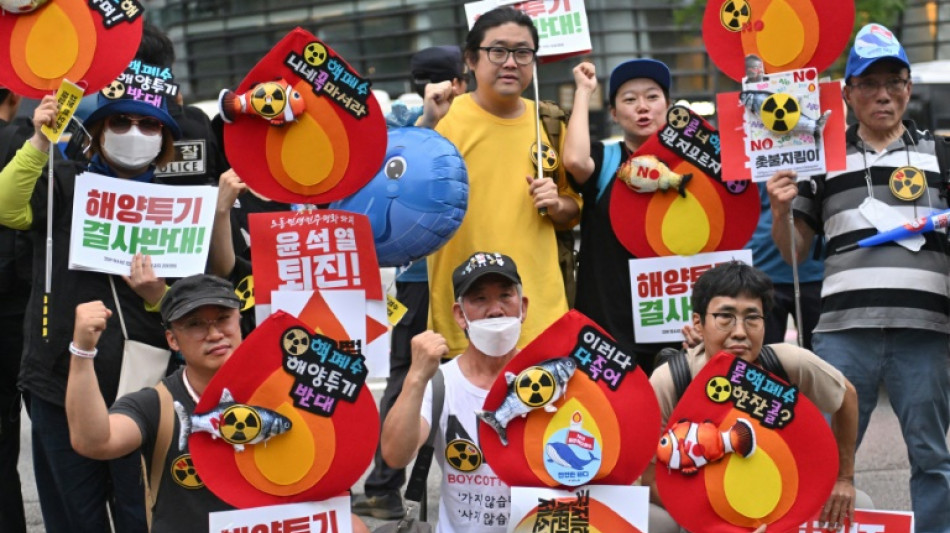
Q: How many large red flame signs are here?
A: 7